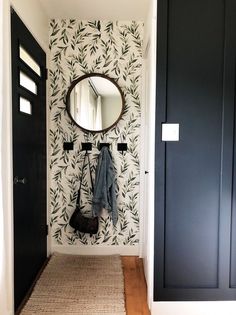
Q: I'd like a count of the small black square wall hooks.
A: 4